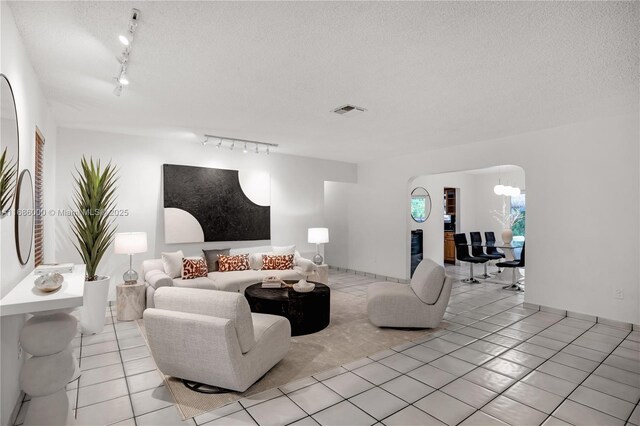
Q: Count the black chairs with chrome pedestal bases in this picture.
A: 4